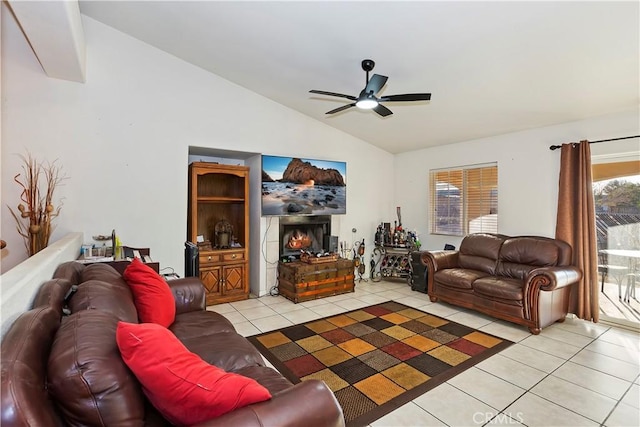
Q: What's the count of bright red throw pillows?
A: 2